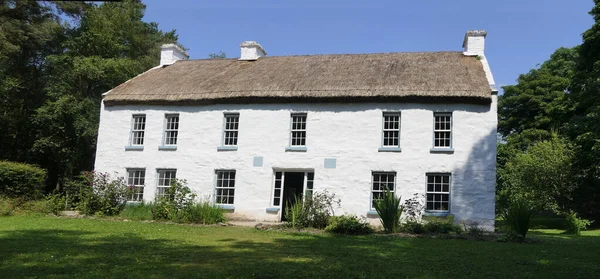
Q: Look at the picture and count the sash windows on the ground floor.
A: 5